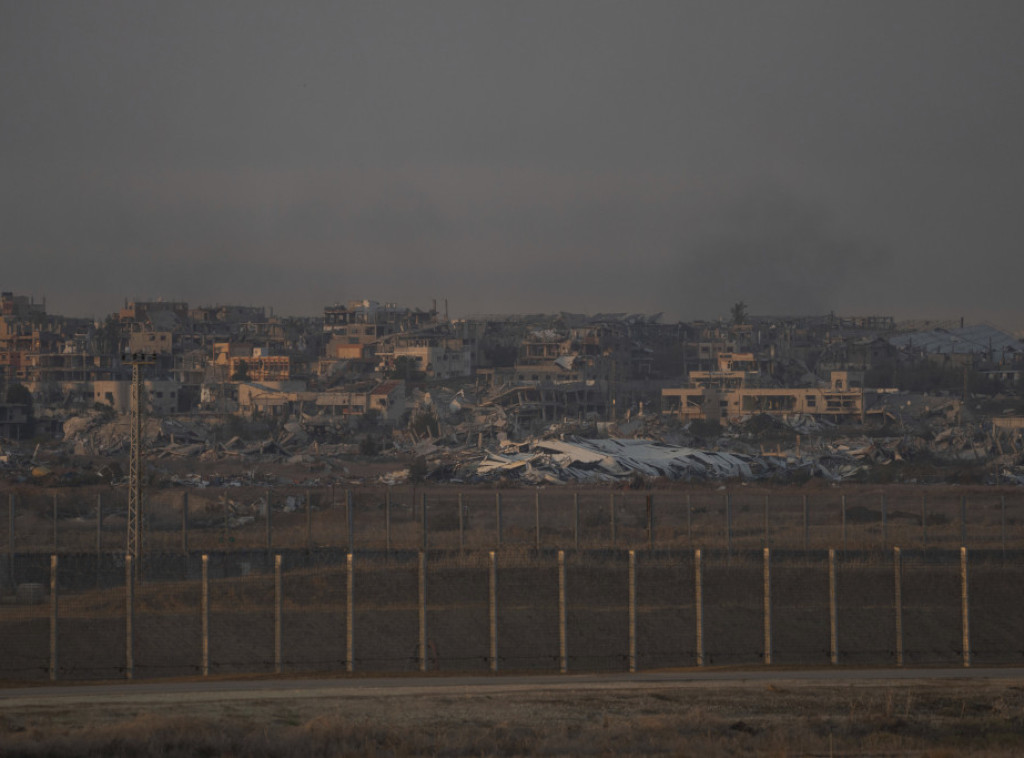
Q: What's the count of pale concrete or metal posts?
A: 14